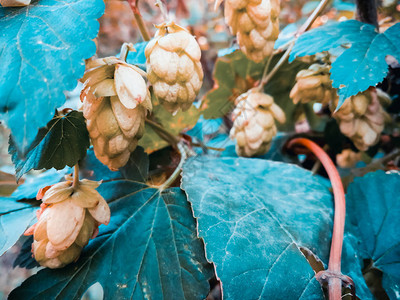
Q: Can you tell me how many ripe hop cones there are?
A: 7